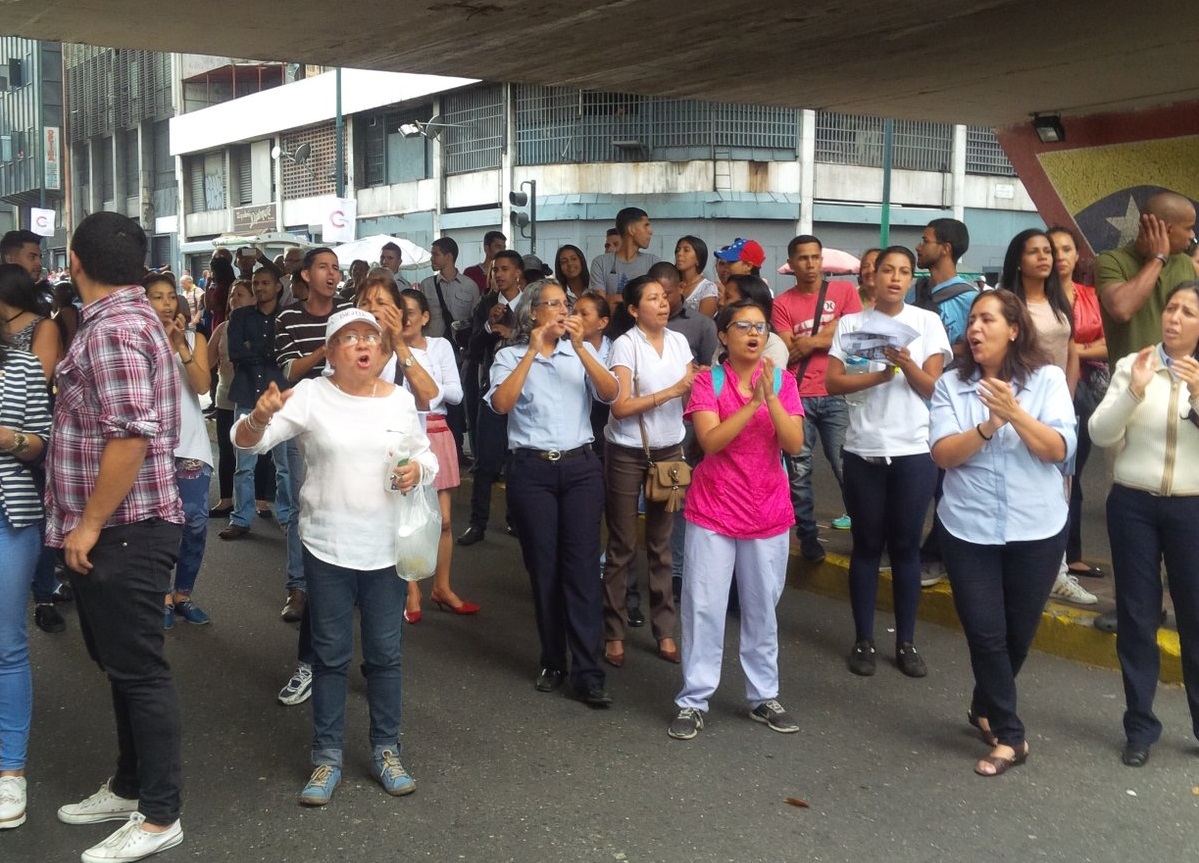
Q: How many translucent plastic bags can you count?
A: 1